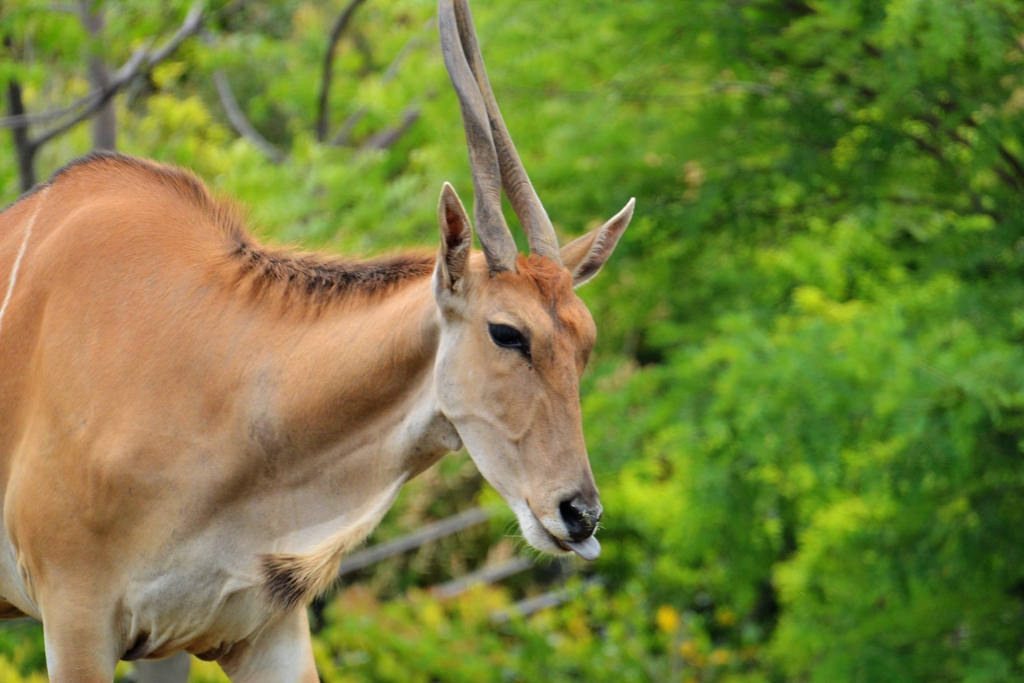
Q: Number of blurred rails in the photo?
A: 3